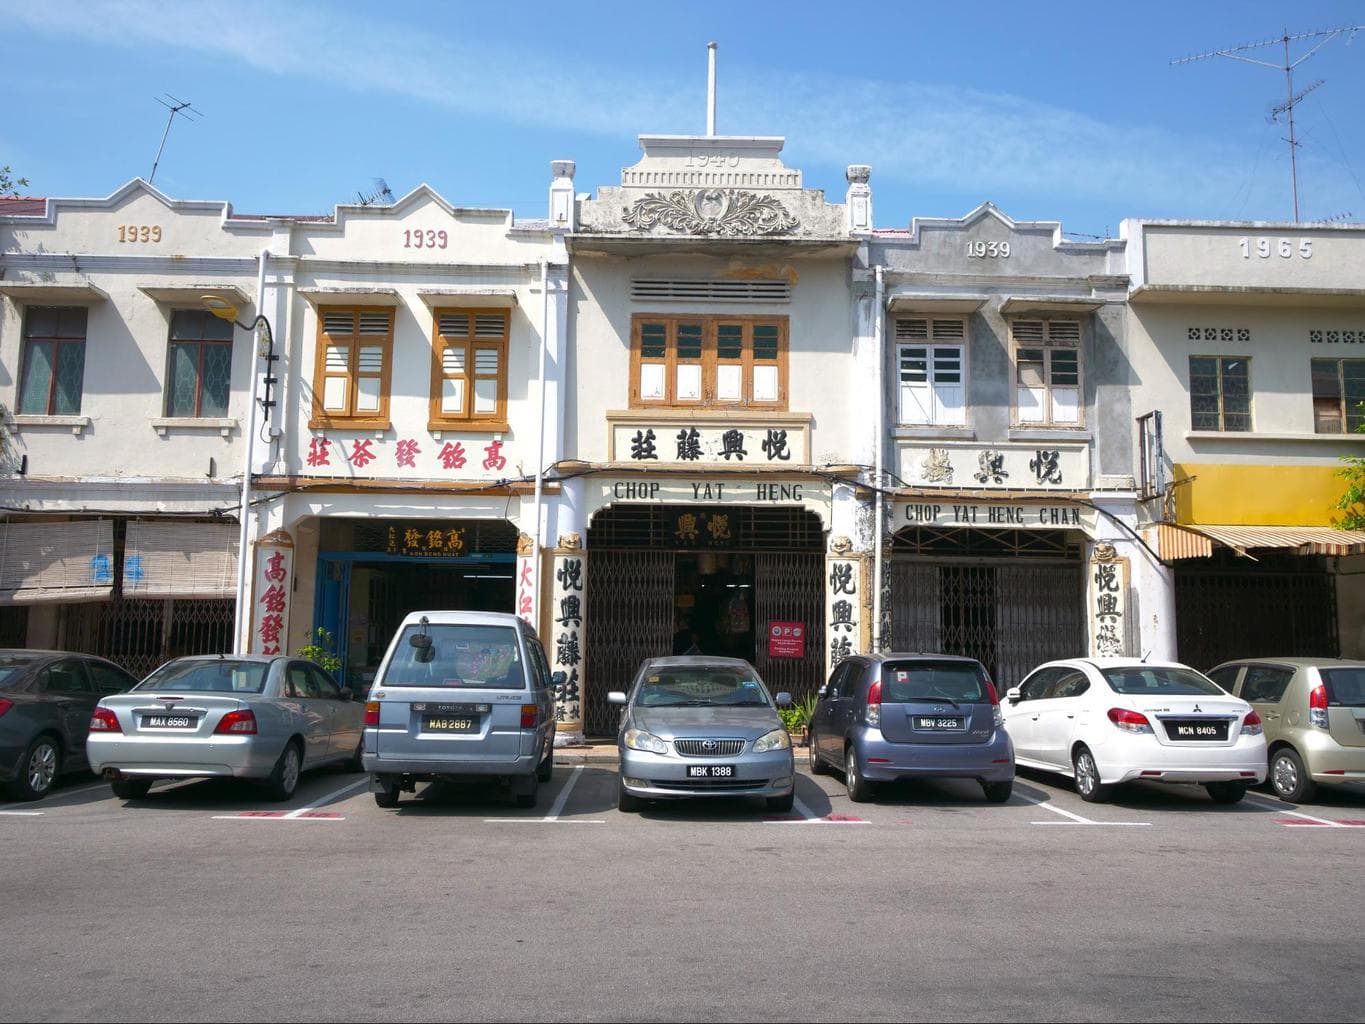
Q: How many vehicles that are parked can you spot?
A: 7